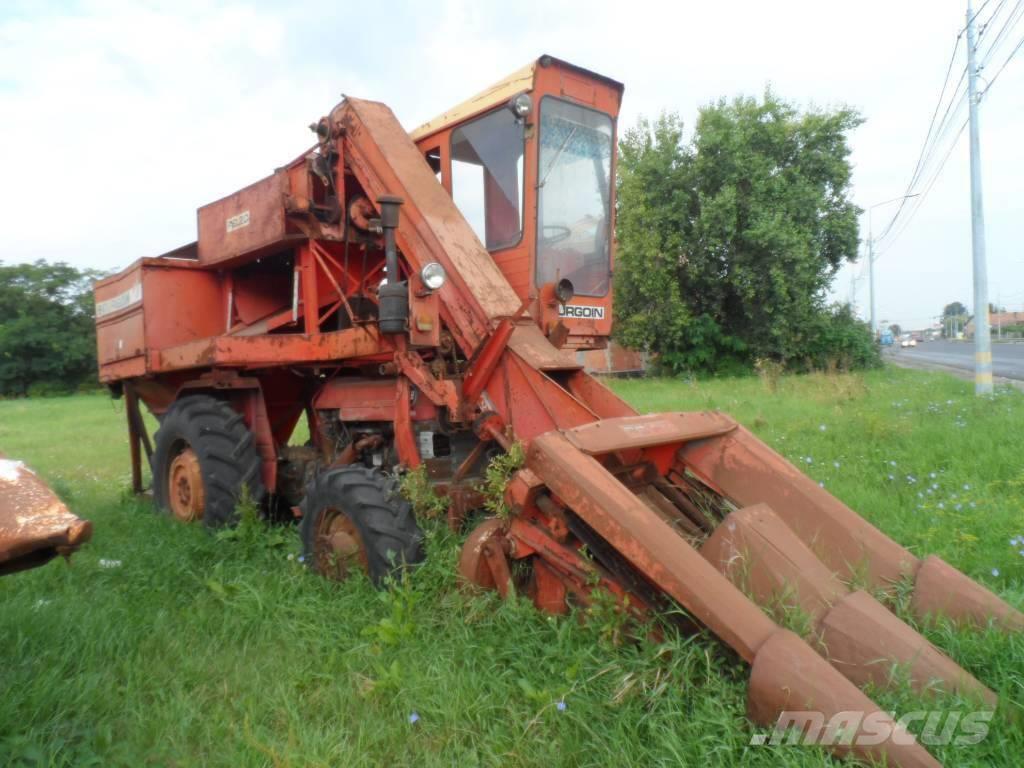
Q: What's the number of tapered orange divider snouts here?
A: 3